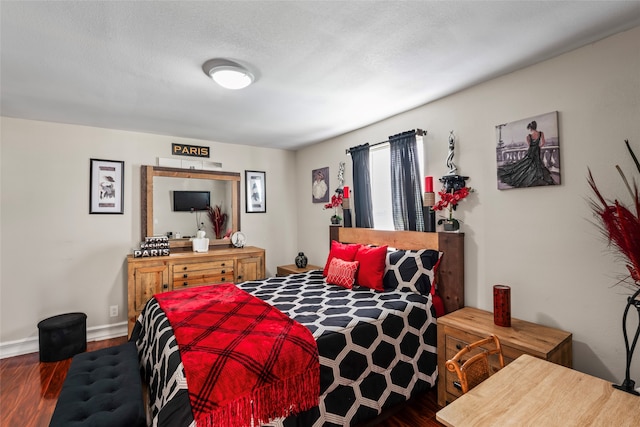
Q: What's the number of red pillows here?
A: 3